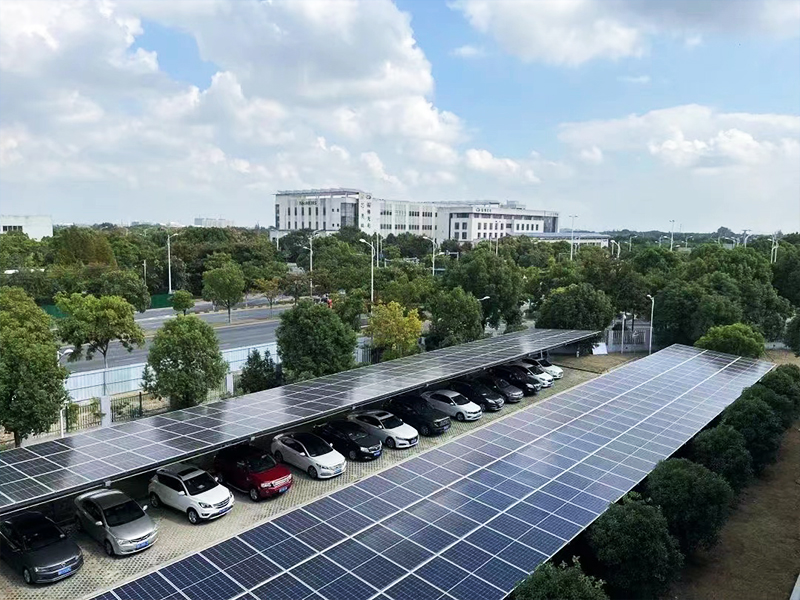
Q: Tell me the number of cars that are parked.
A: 14